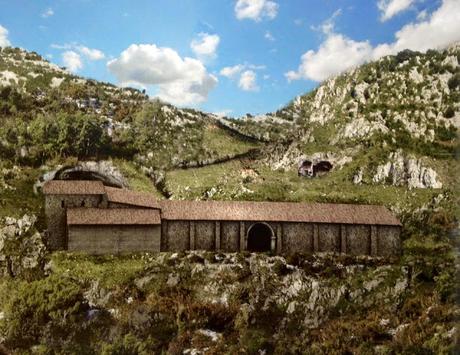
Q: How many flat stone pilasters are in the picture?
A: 7